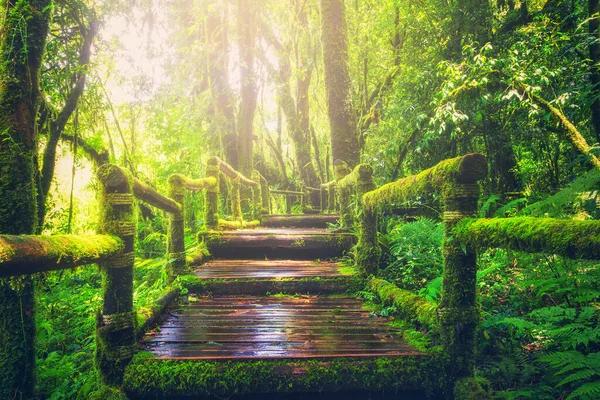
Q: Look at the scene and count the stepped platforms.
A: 4